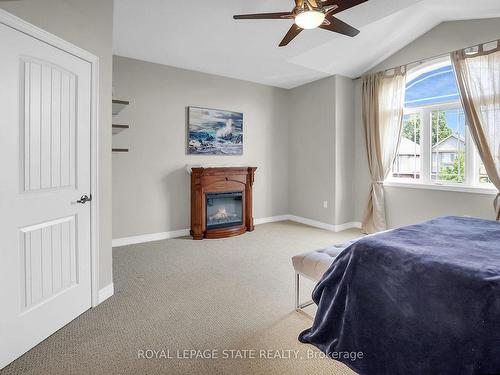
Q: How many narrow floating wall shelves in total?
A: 3